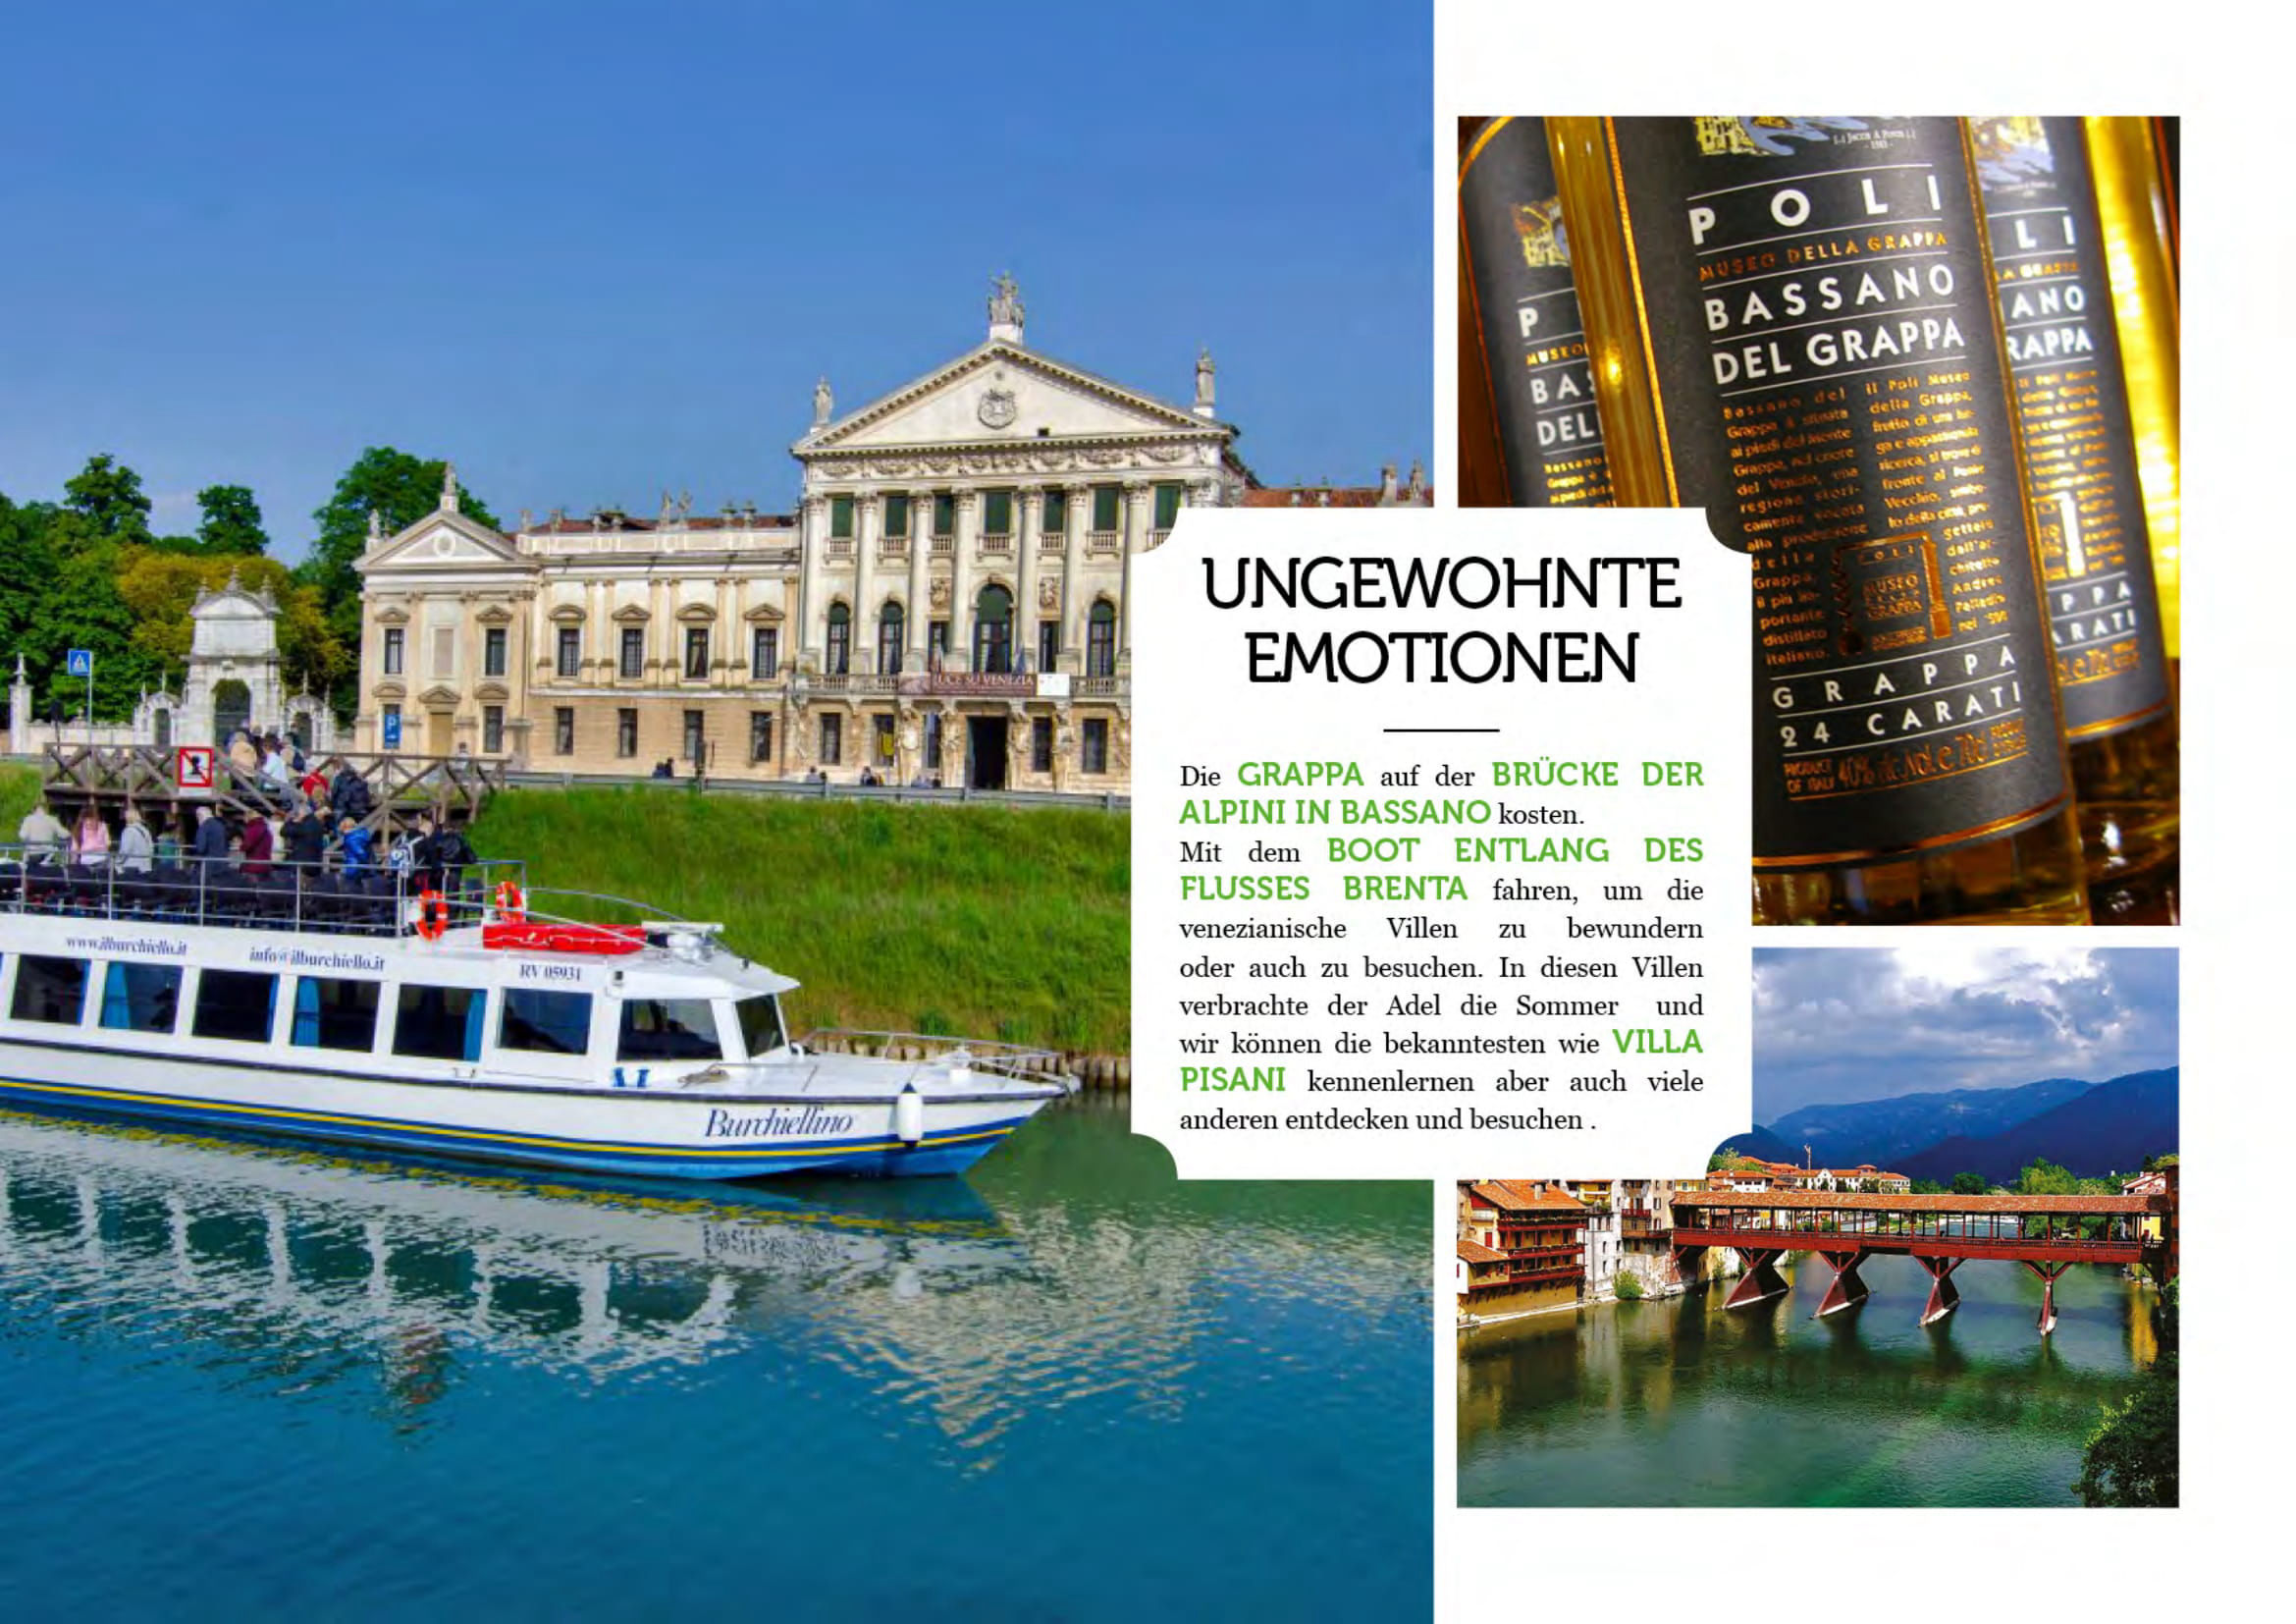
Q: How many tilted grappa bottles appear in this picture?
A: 3